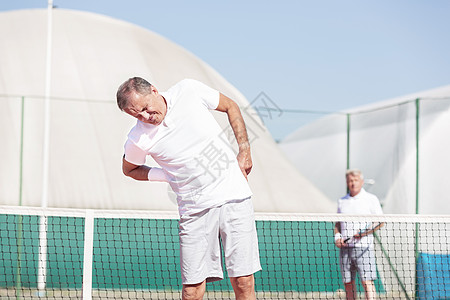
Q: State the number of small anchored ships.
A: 0